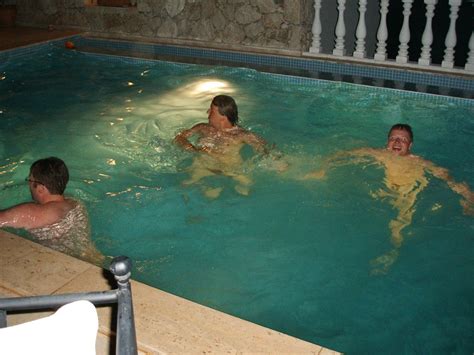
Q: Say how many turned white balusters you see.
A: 8